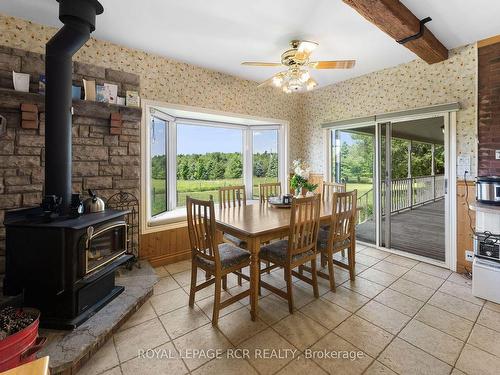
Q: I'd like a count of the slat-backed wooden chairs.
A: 6